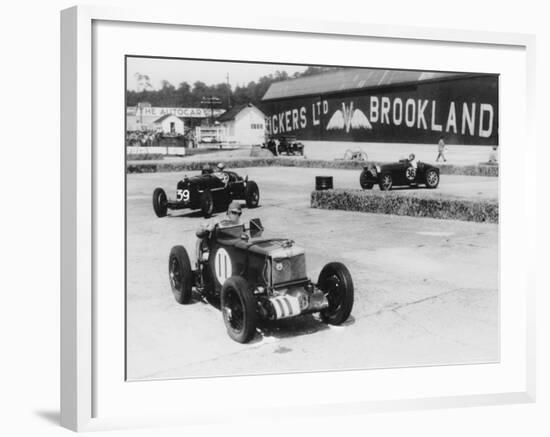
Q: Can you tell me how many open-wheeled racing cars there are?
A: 3